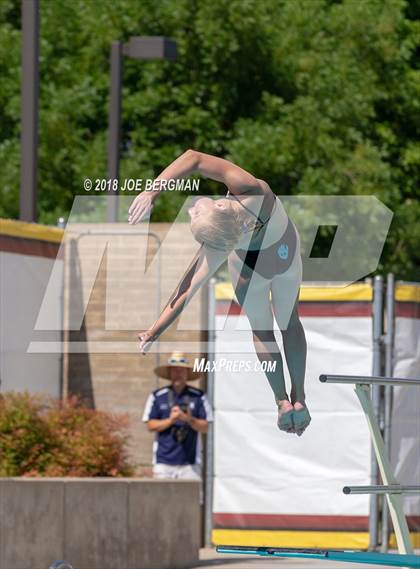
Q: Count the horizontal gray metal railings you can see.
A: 2